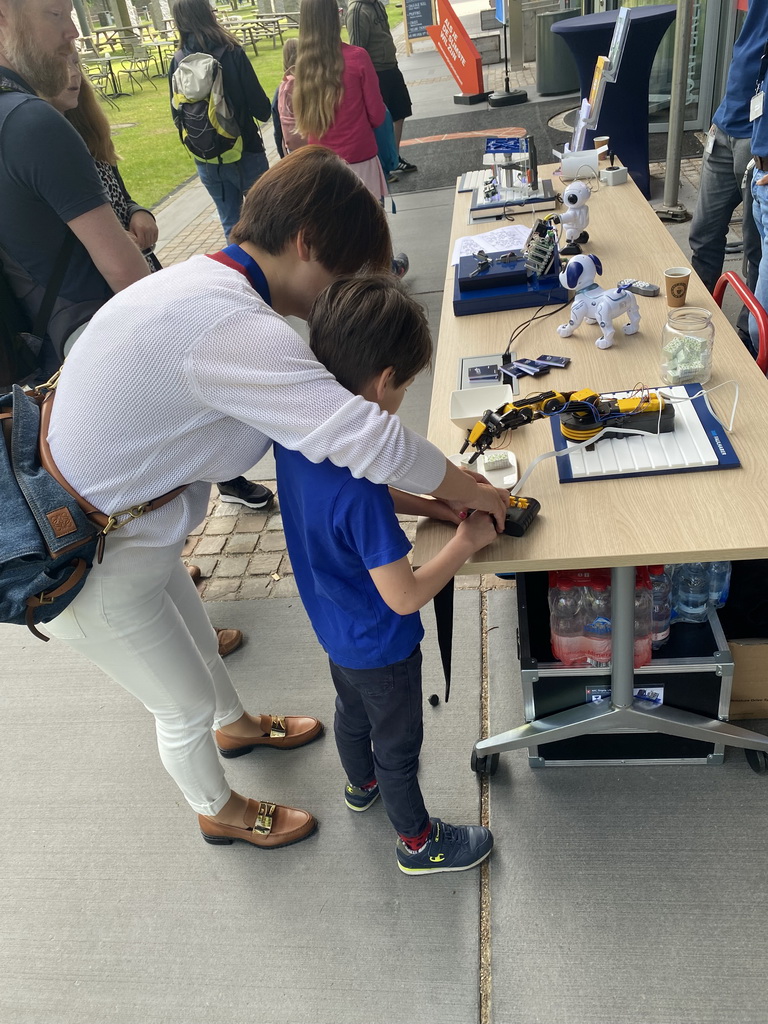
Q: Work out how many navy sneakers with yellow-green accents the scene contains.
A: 2